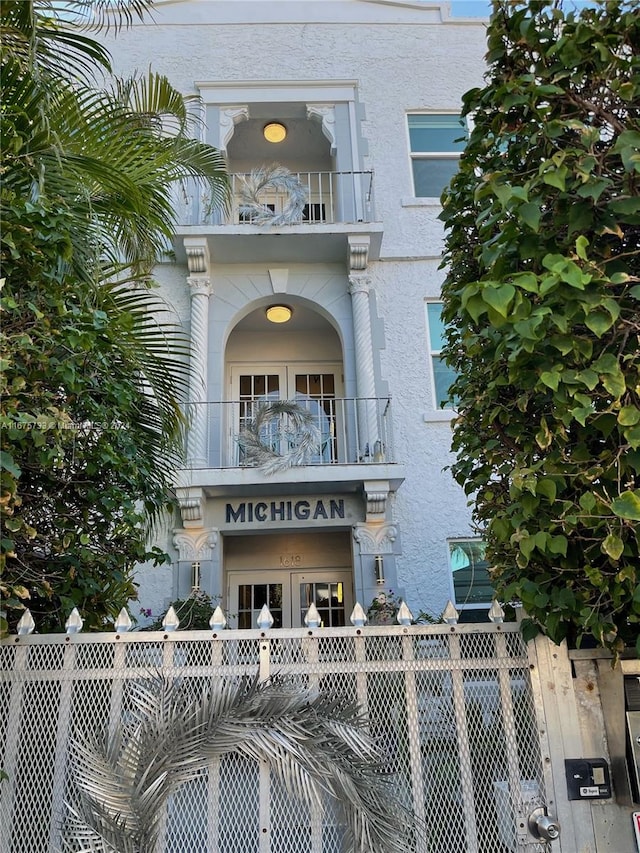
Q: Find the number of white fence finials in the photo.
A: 11